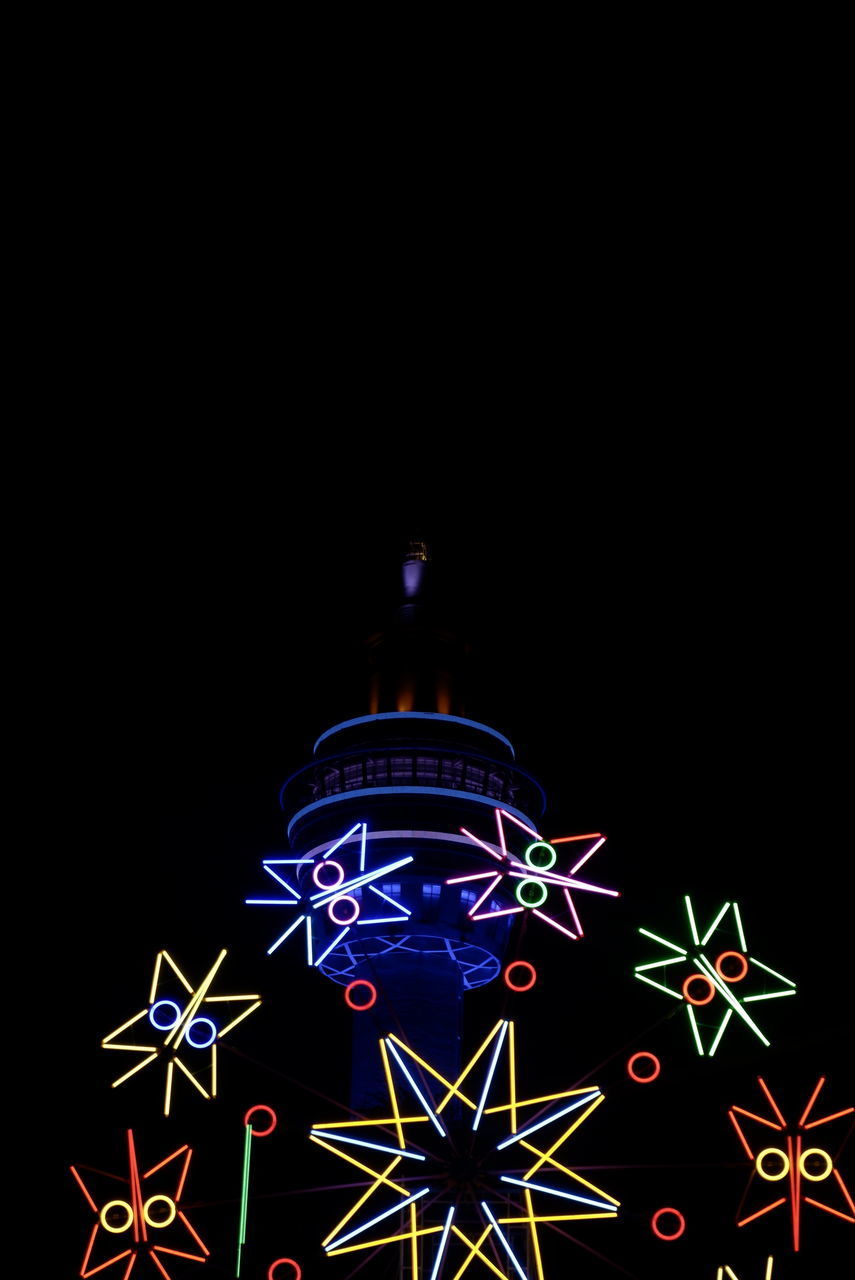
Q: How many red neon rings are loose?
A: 6